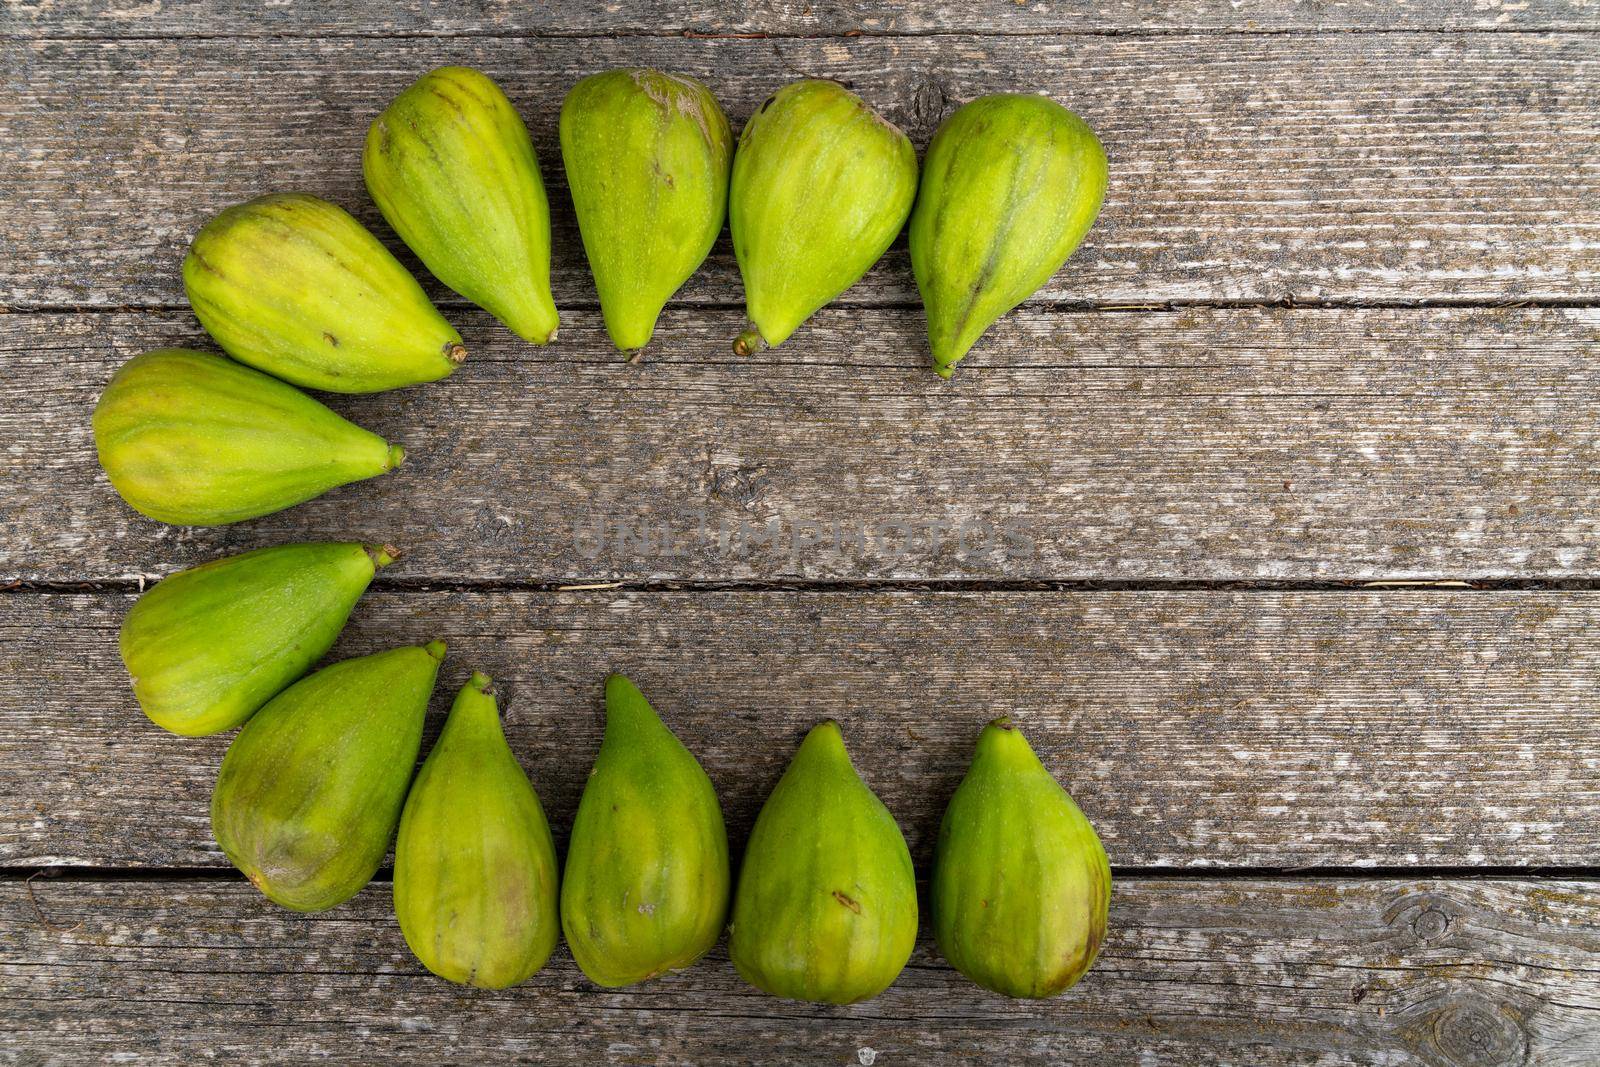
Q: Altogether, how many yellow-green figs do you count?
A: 12